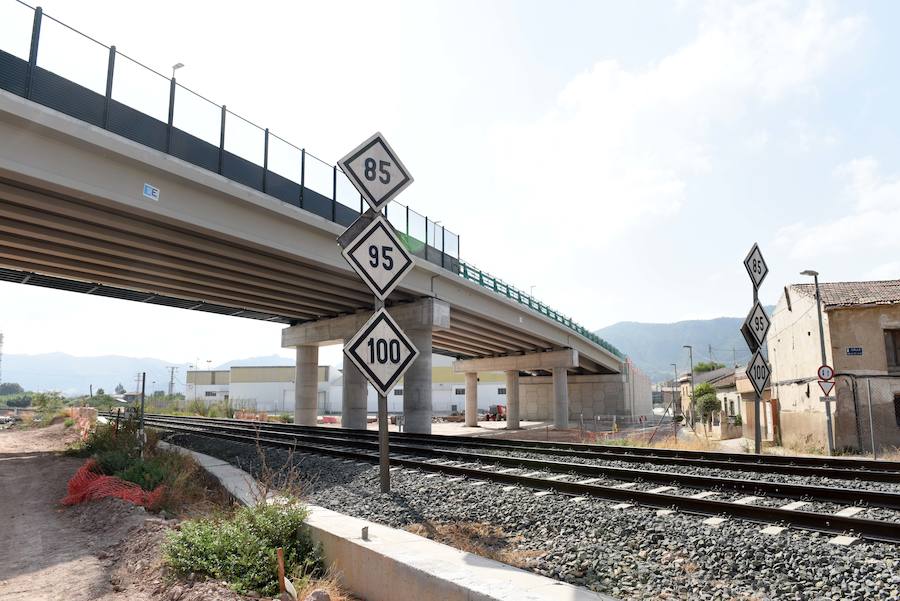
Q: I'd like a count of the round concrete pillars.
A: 6